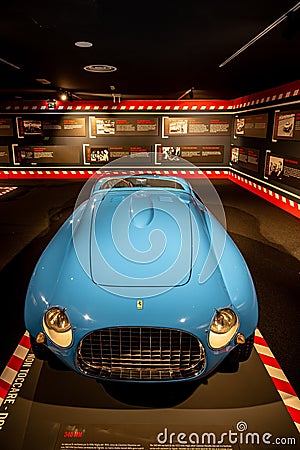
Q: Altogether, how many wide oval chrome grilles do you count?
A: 1